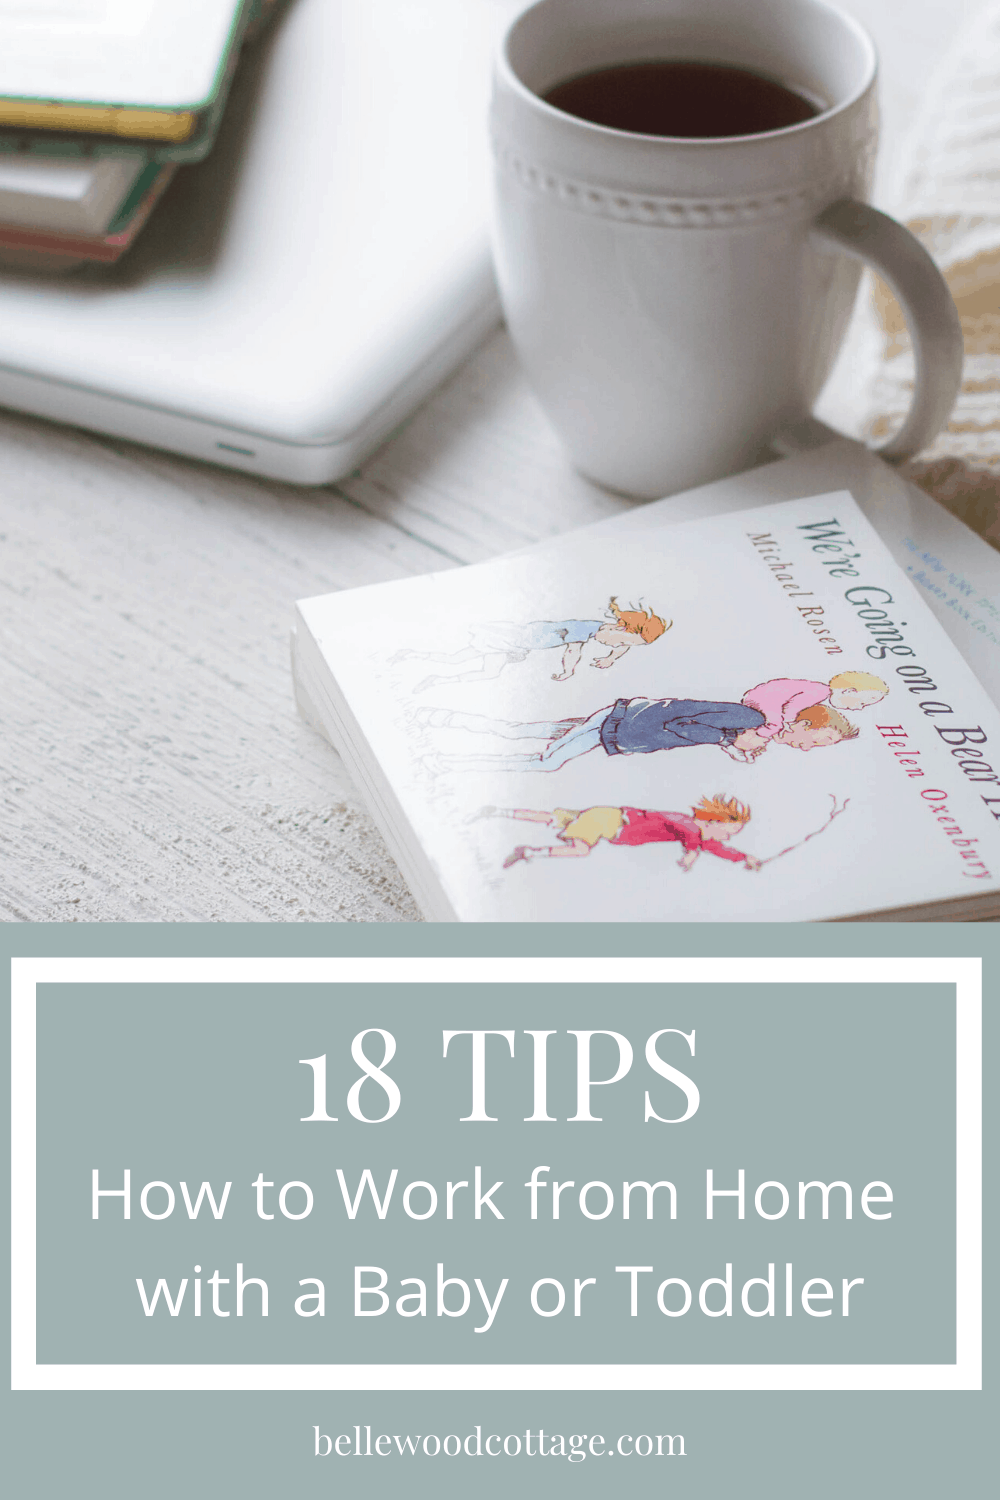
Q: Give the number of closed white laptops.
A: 1